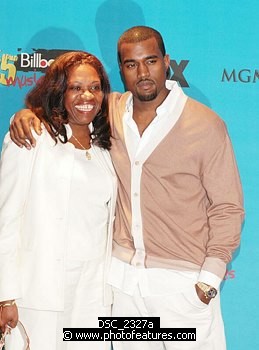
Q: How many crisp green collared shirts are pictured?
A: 0